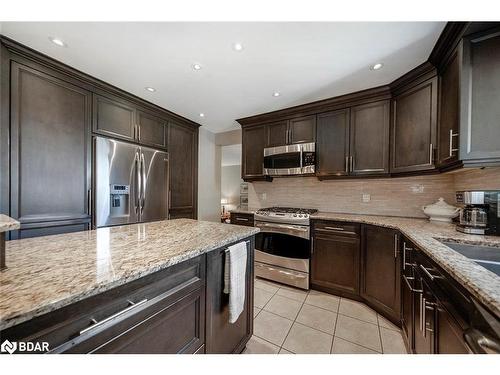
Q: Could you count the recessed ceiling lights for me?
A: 7